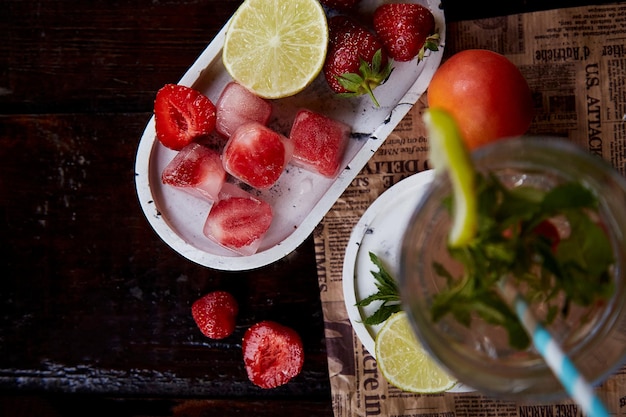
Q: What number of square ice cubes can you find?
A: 5